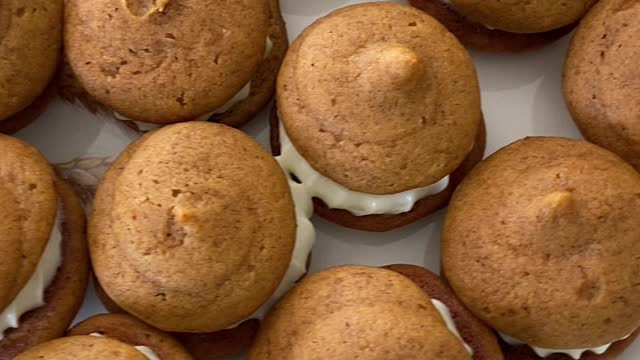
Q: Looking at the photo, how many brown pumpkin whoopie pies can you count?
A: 10